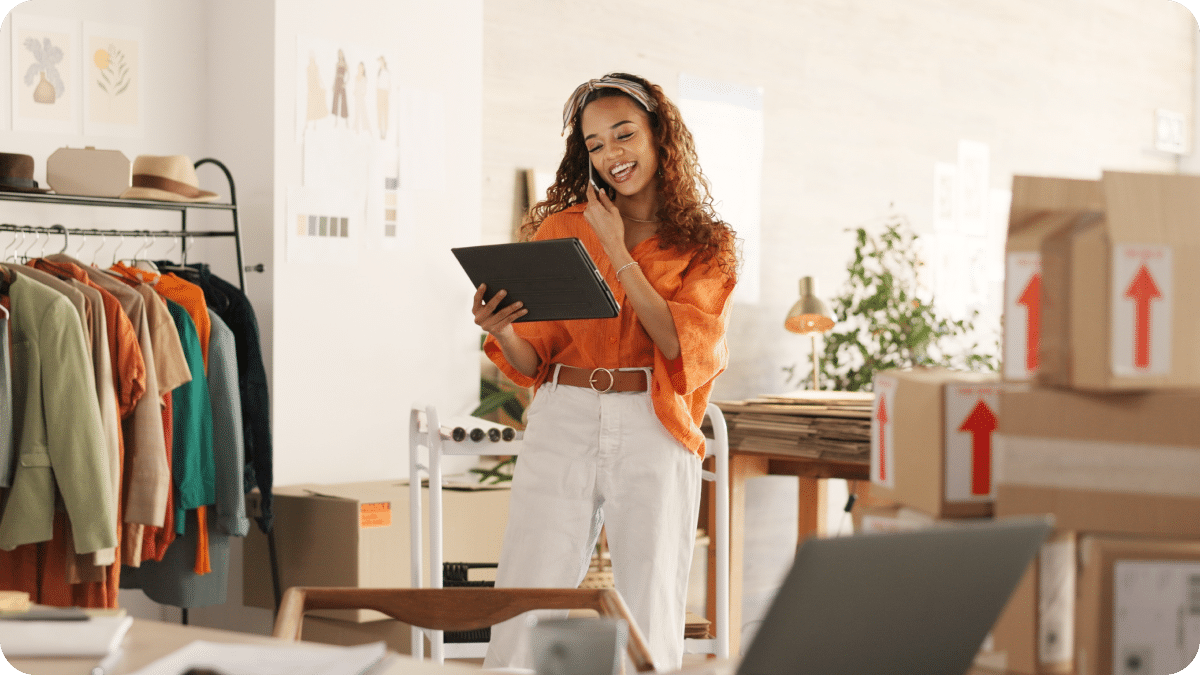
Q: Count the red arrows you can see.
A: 4